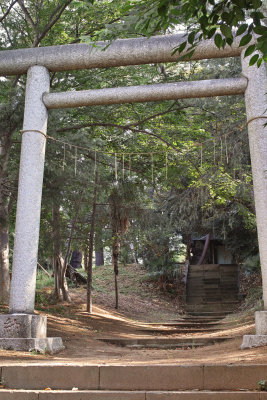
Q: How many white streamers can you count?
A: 12